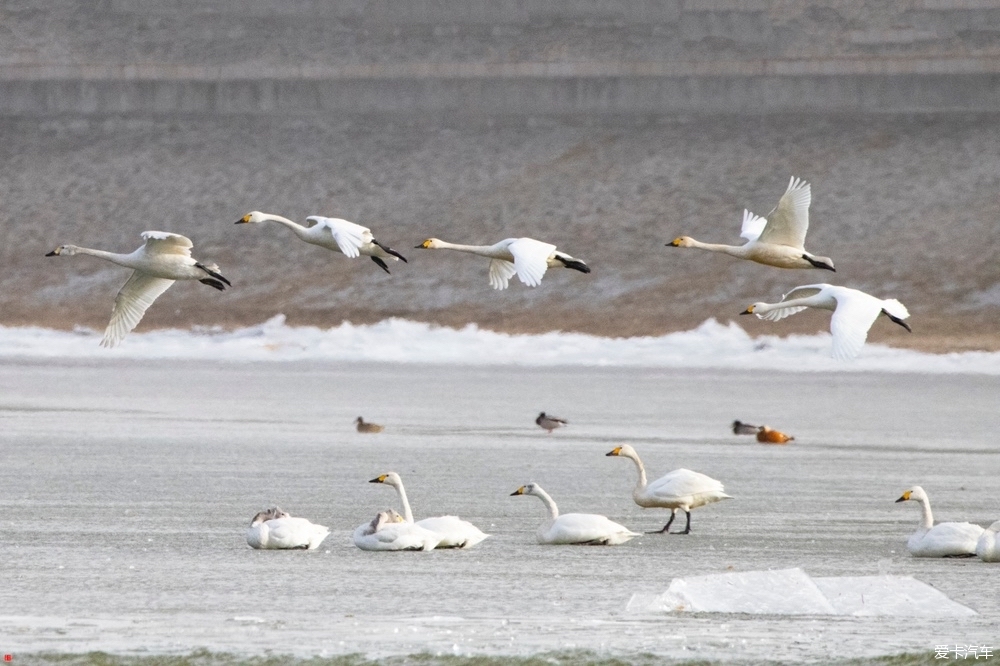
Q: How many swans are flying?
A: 5